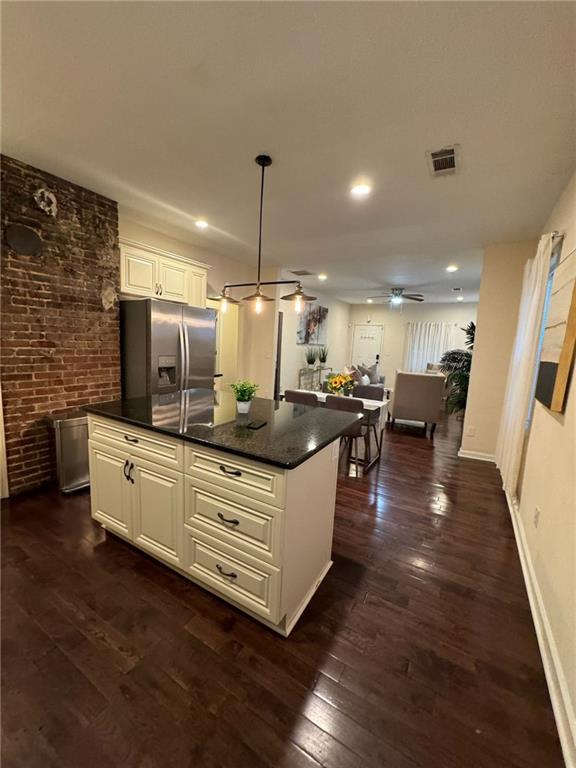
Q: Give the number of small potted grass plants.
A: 2